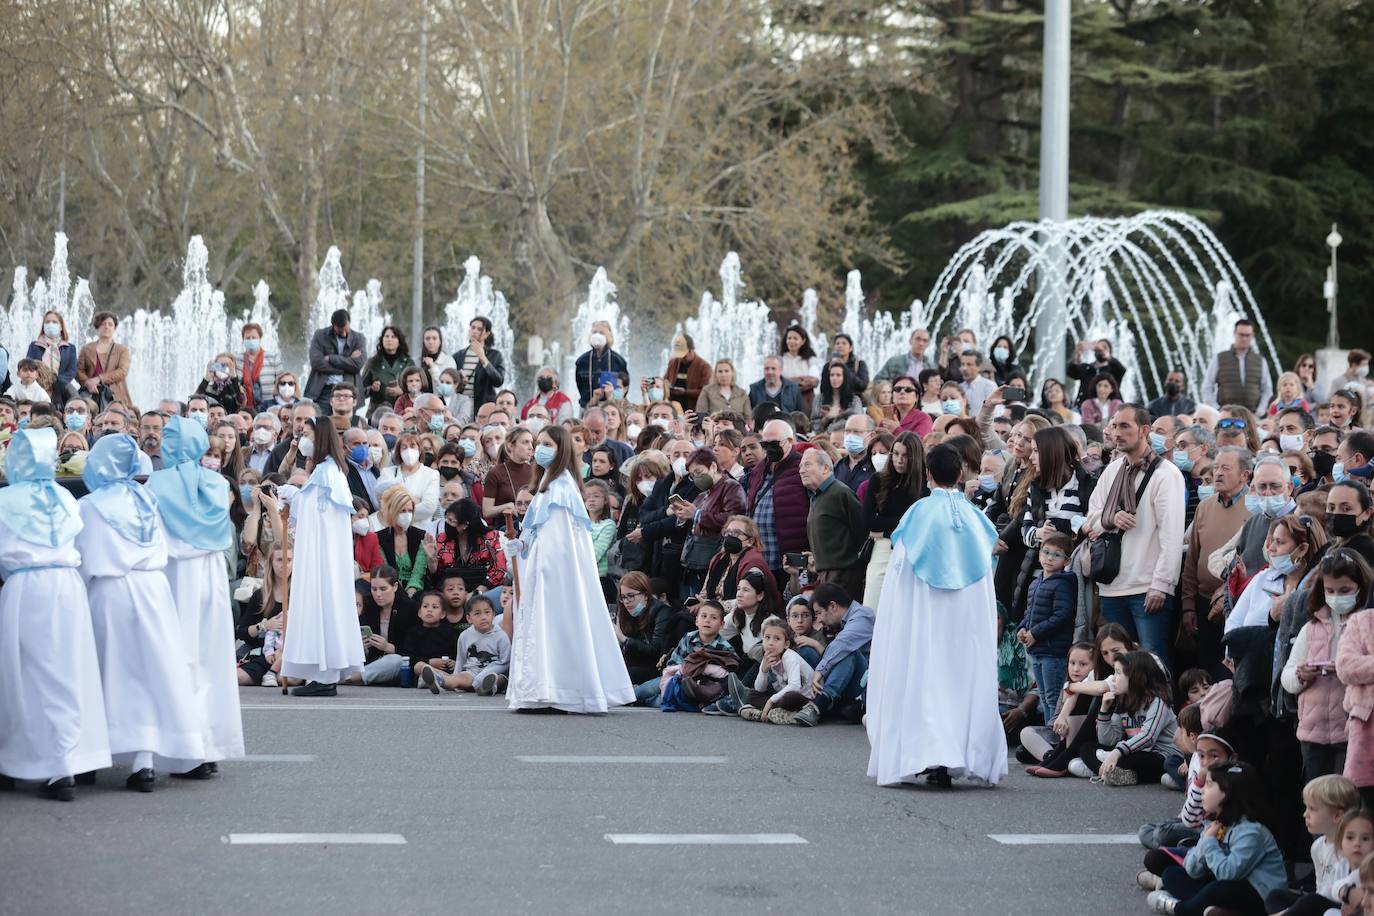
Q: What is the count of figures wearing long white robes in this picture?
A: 6